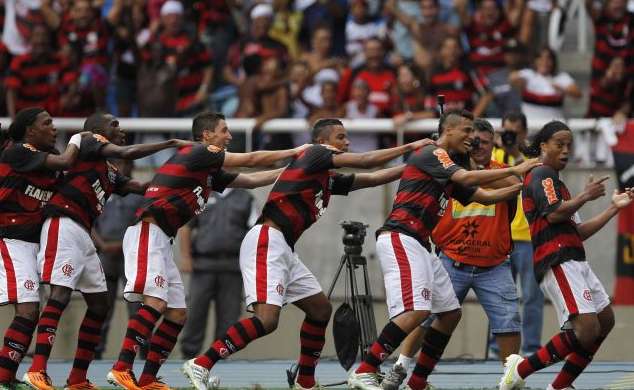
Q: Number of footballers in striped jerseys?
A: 6